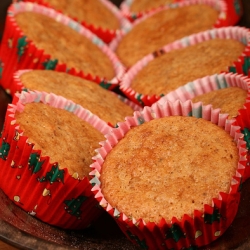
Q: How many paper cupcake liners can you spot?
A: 9